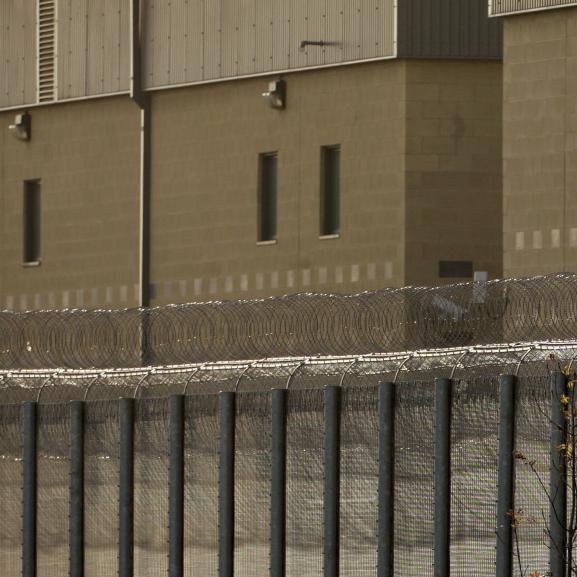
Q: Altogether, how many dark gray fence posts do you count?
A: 11